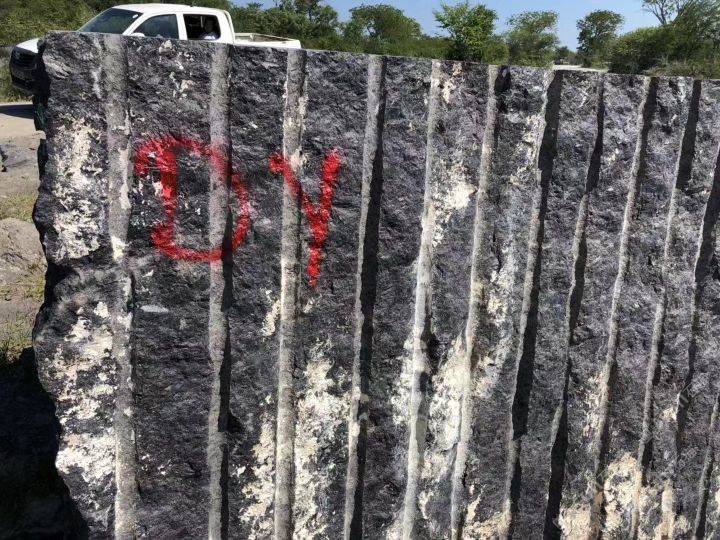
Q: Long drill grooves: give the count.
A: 12